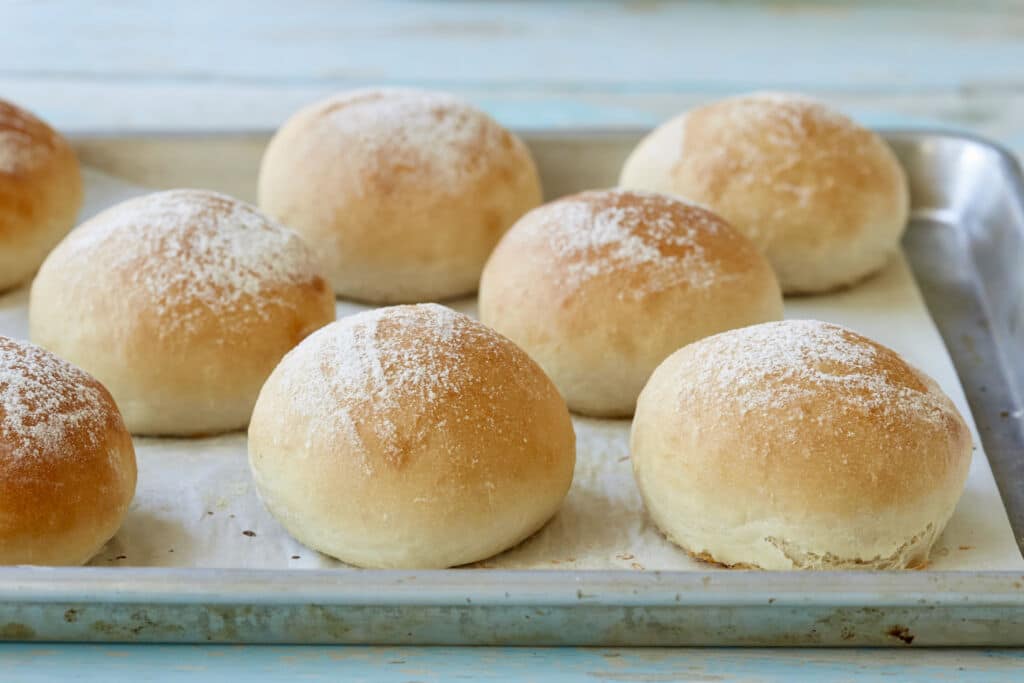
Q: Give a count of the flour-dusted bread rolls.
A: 8